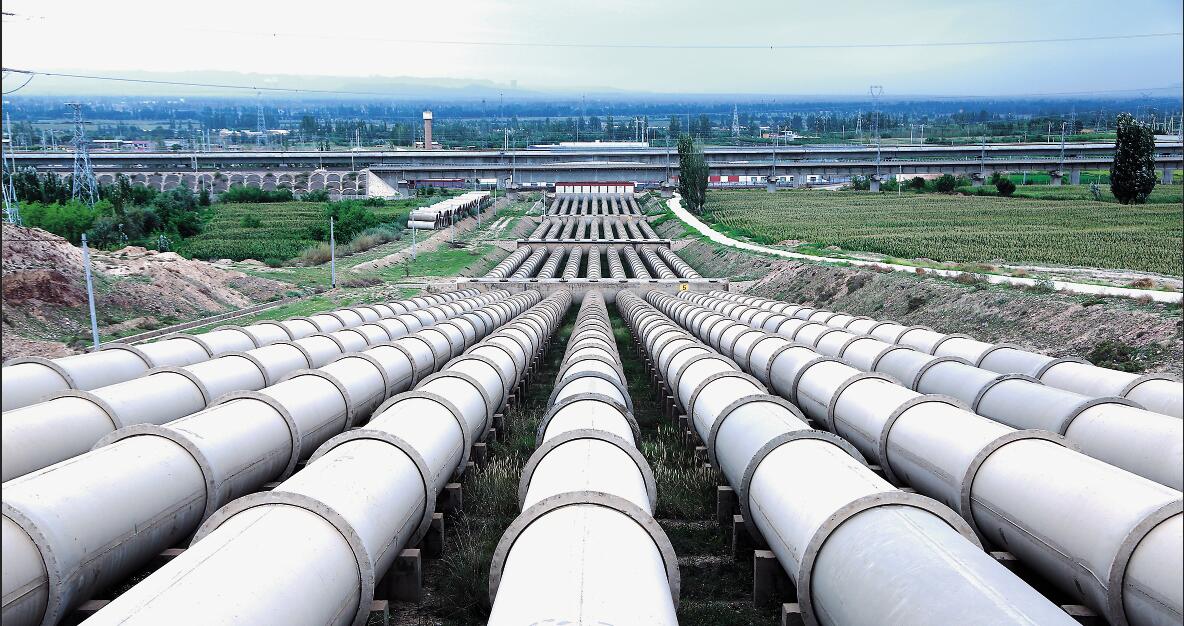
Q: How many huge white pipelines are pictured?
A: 9